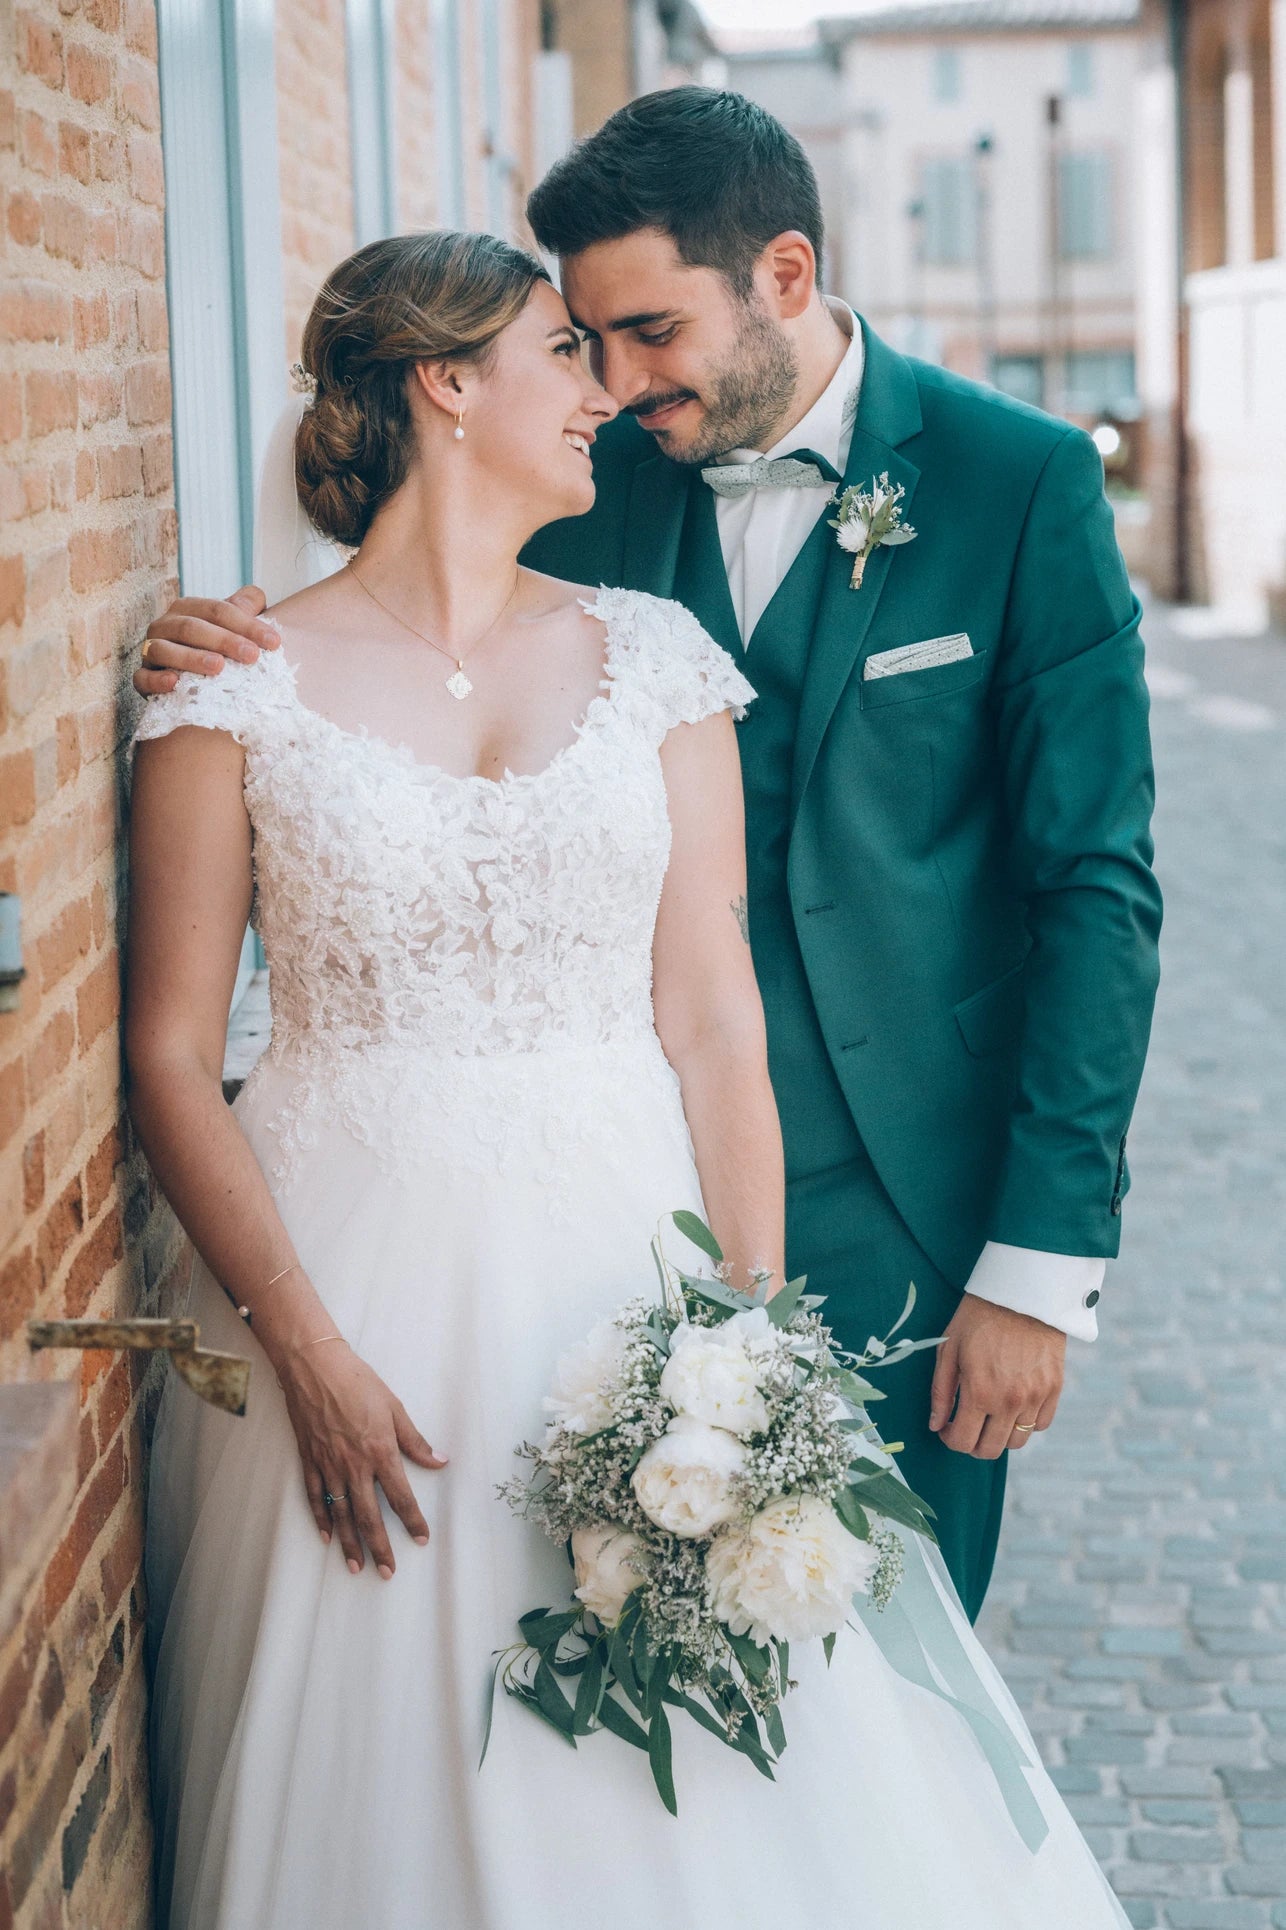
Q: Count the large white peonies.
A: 5